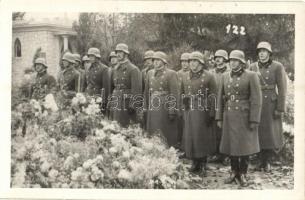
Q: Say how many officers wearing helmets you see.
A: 14